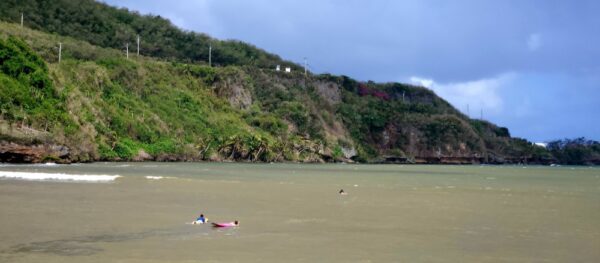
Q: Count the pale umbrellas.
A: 0